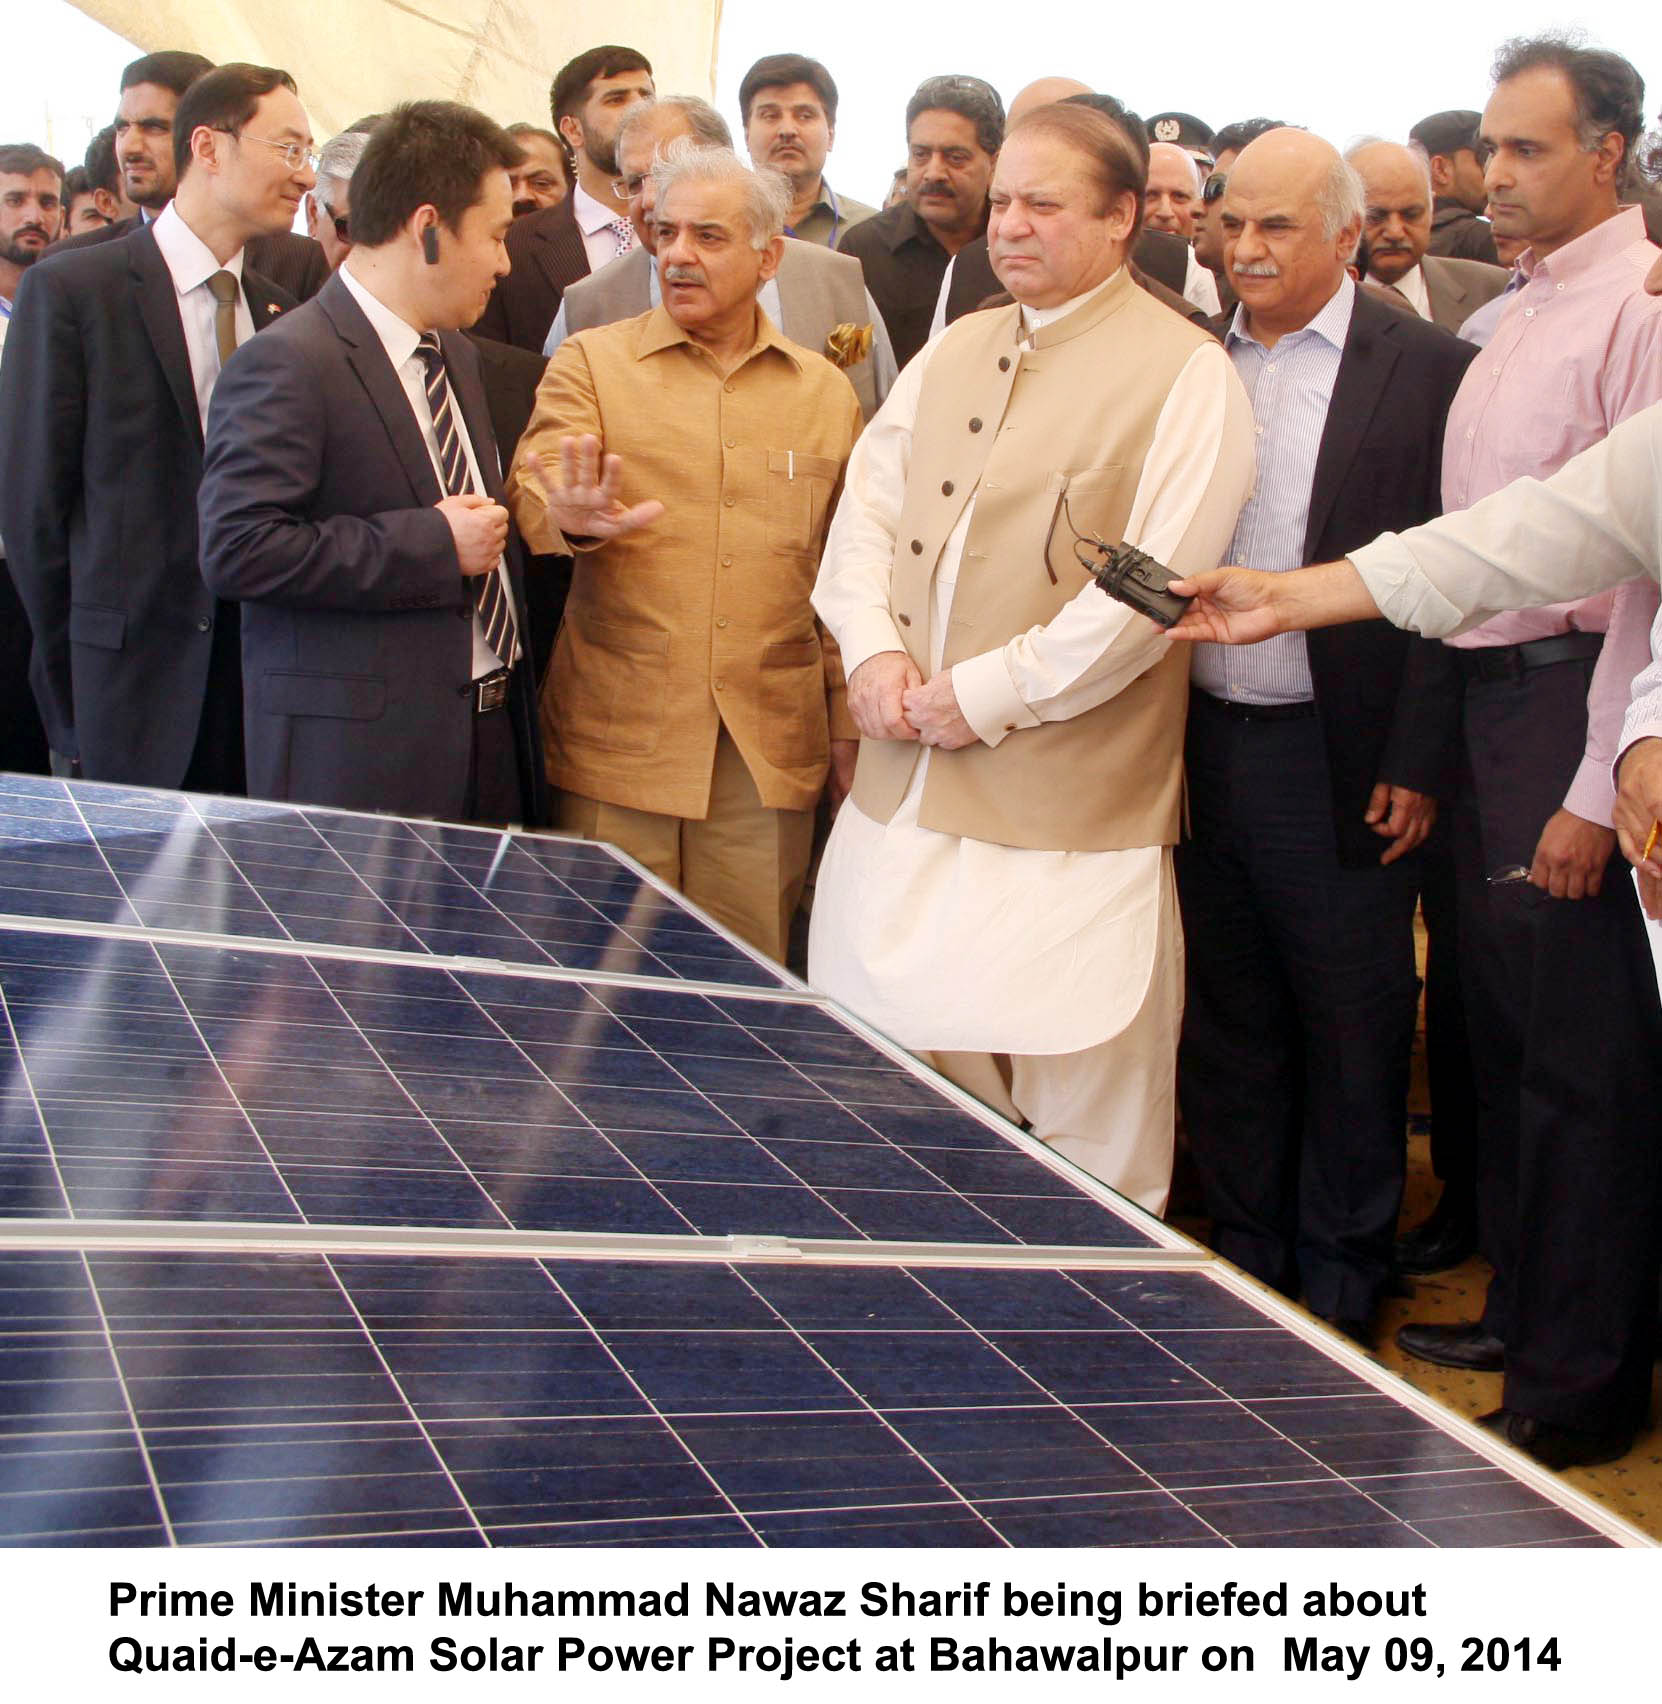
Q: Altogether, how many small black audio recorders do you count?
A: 1